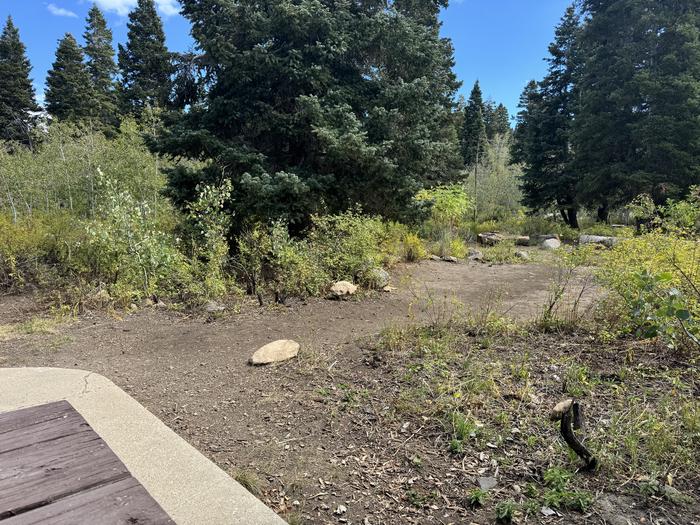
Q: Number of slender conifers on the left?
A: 4